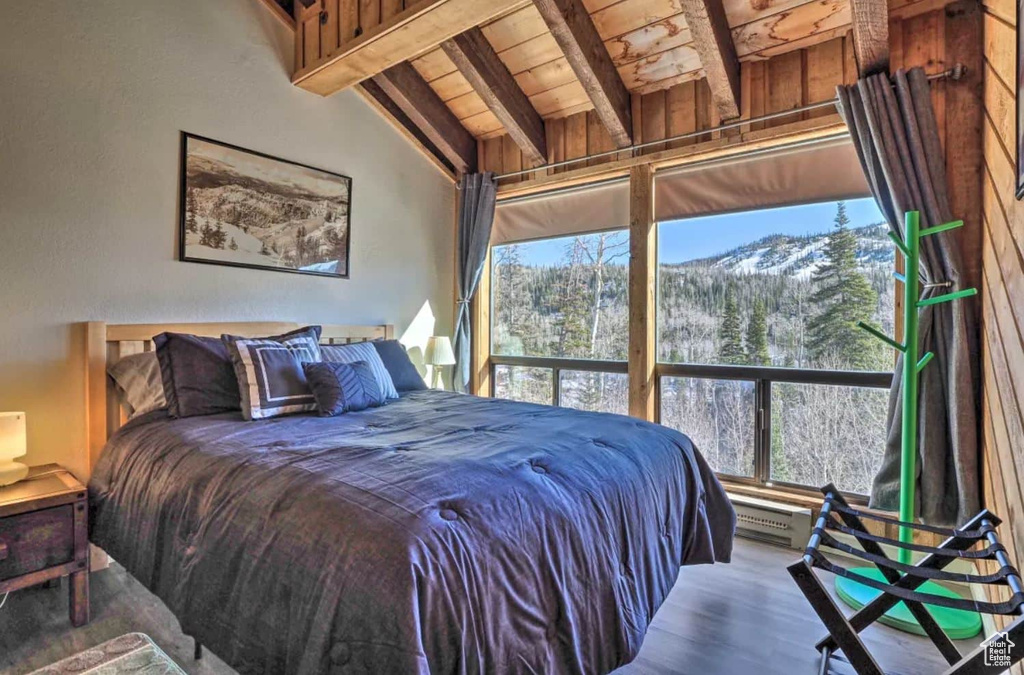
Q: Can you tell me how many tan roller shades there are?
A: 2